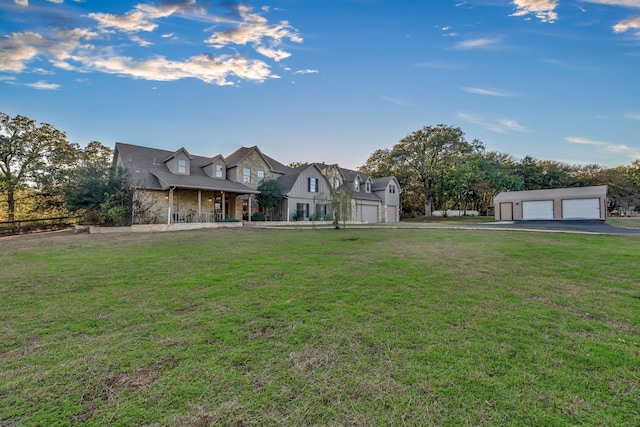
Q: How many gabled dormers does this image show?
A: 4